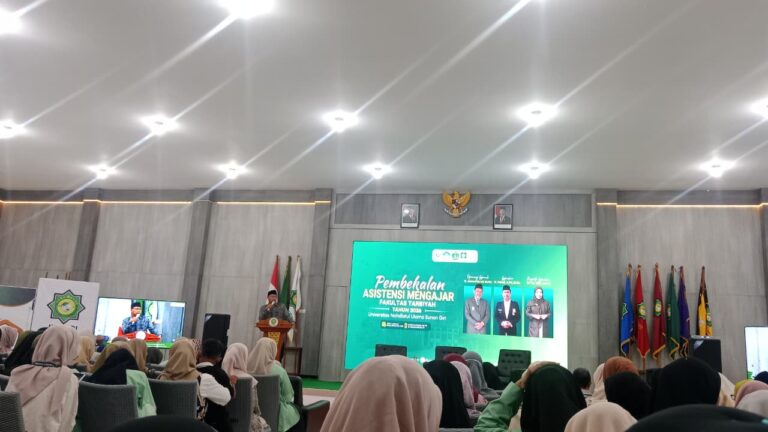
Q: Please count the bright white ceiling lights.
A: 12